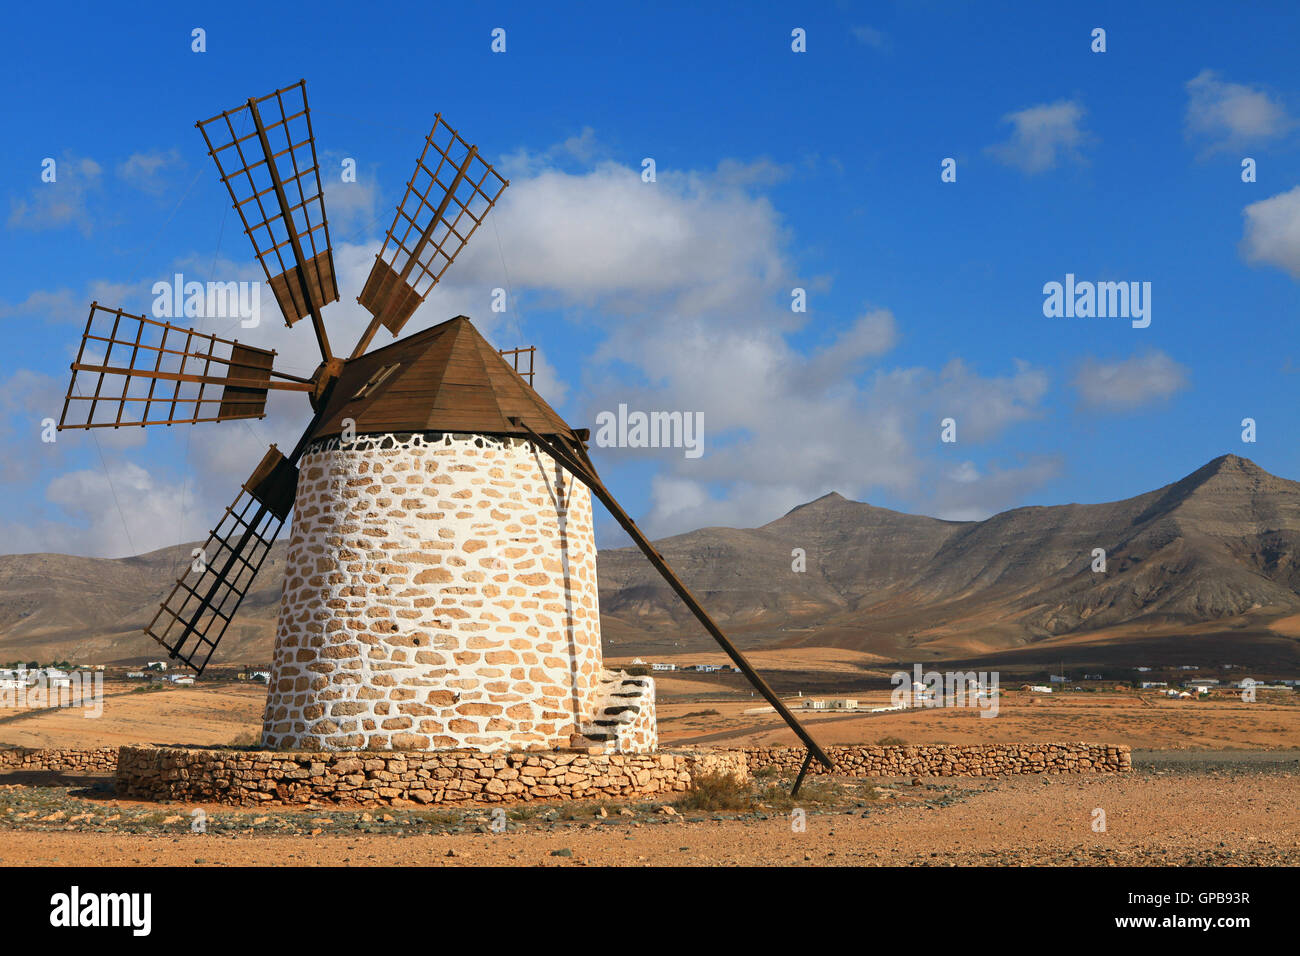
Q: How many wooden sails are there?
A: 5